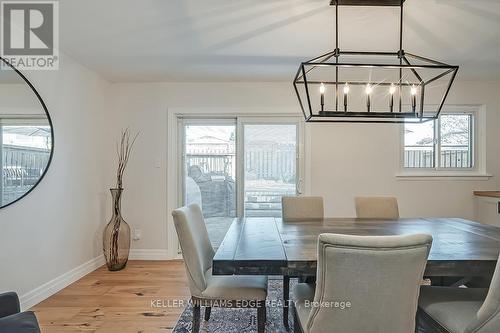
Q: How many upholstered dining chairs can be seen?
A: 5